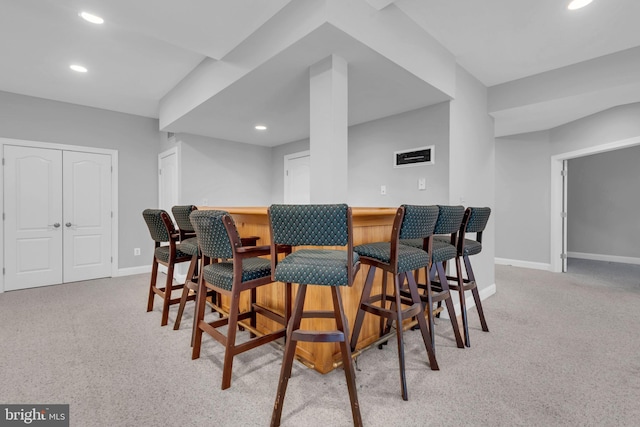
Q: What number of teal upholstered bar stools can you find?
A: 7